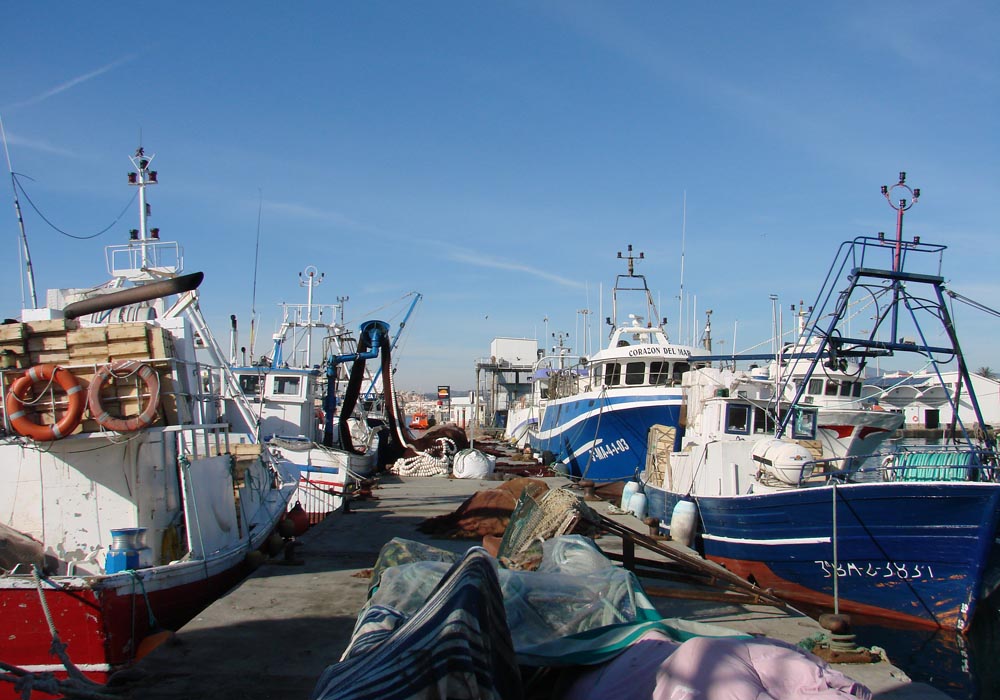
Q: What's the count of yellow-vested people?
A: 0